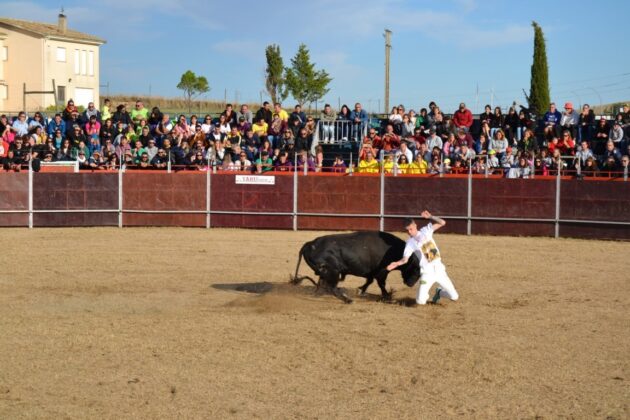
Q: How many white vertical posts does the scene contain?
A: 7